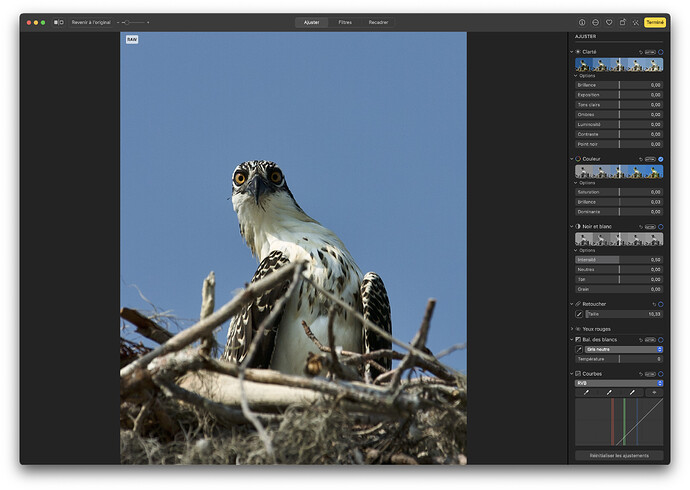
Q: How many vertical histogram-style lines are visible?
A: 3